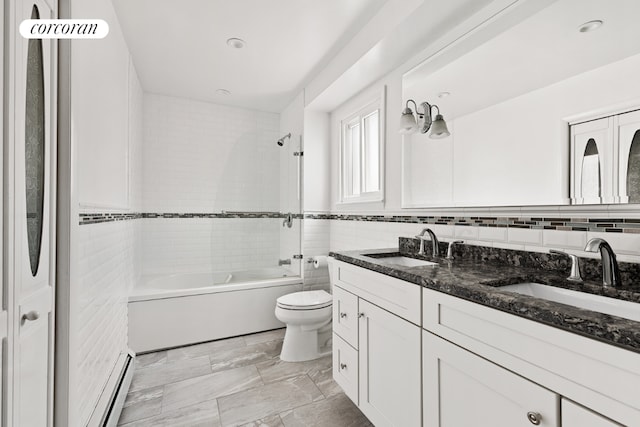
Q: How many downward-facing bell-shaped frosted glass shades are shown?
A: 2